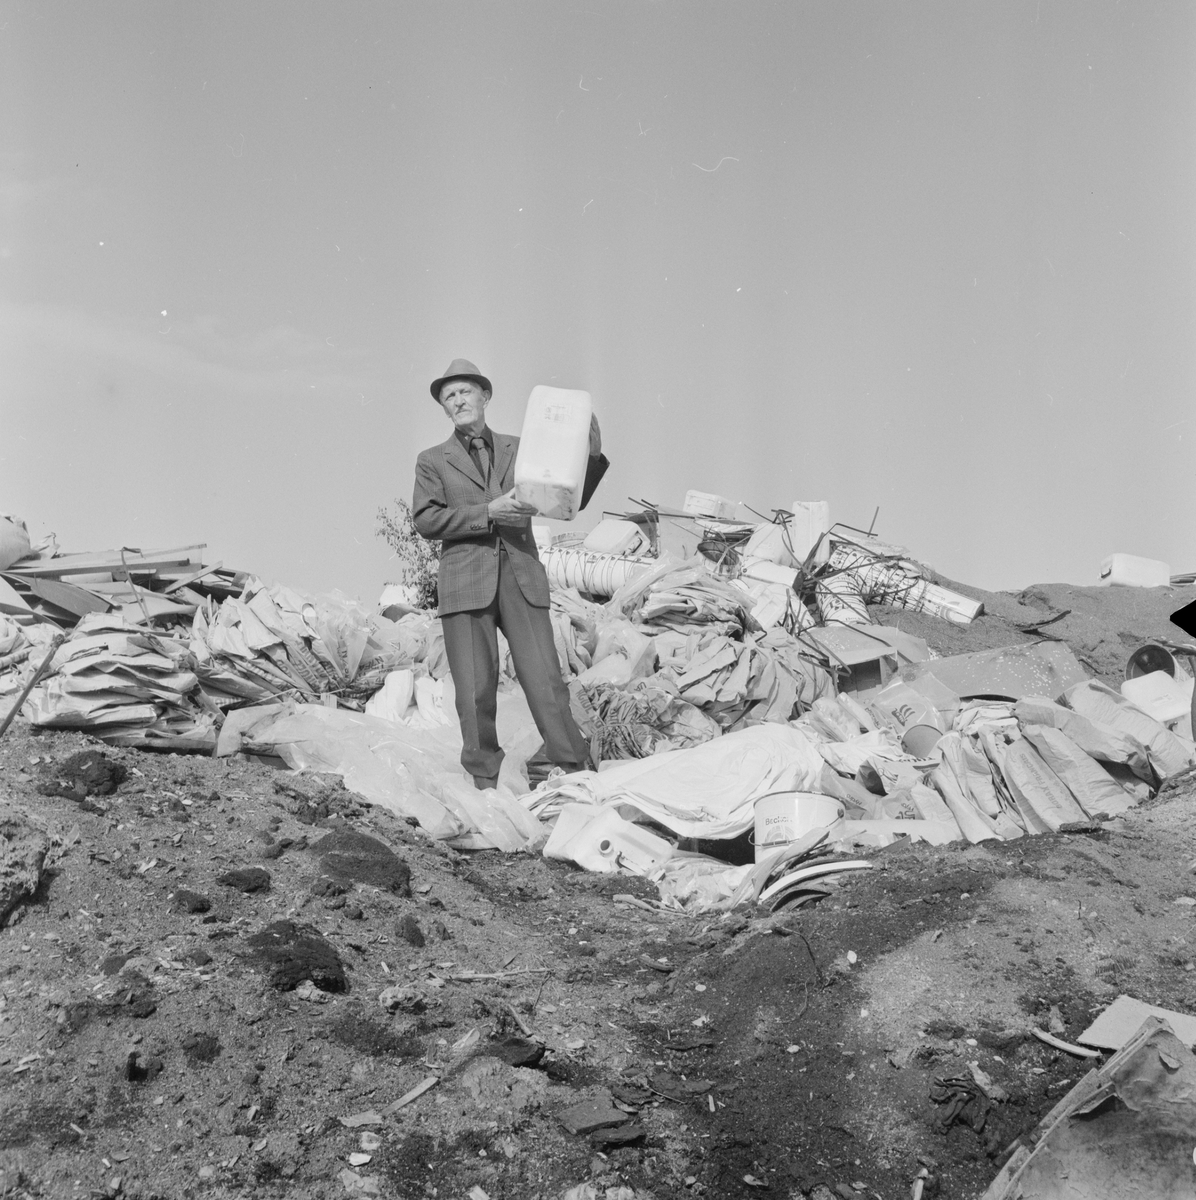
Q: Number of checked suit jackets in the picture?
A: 1